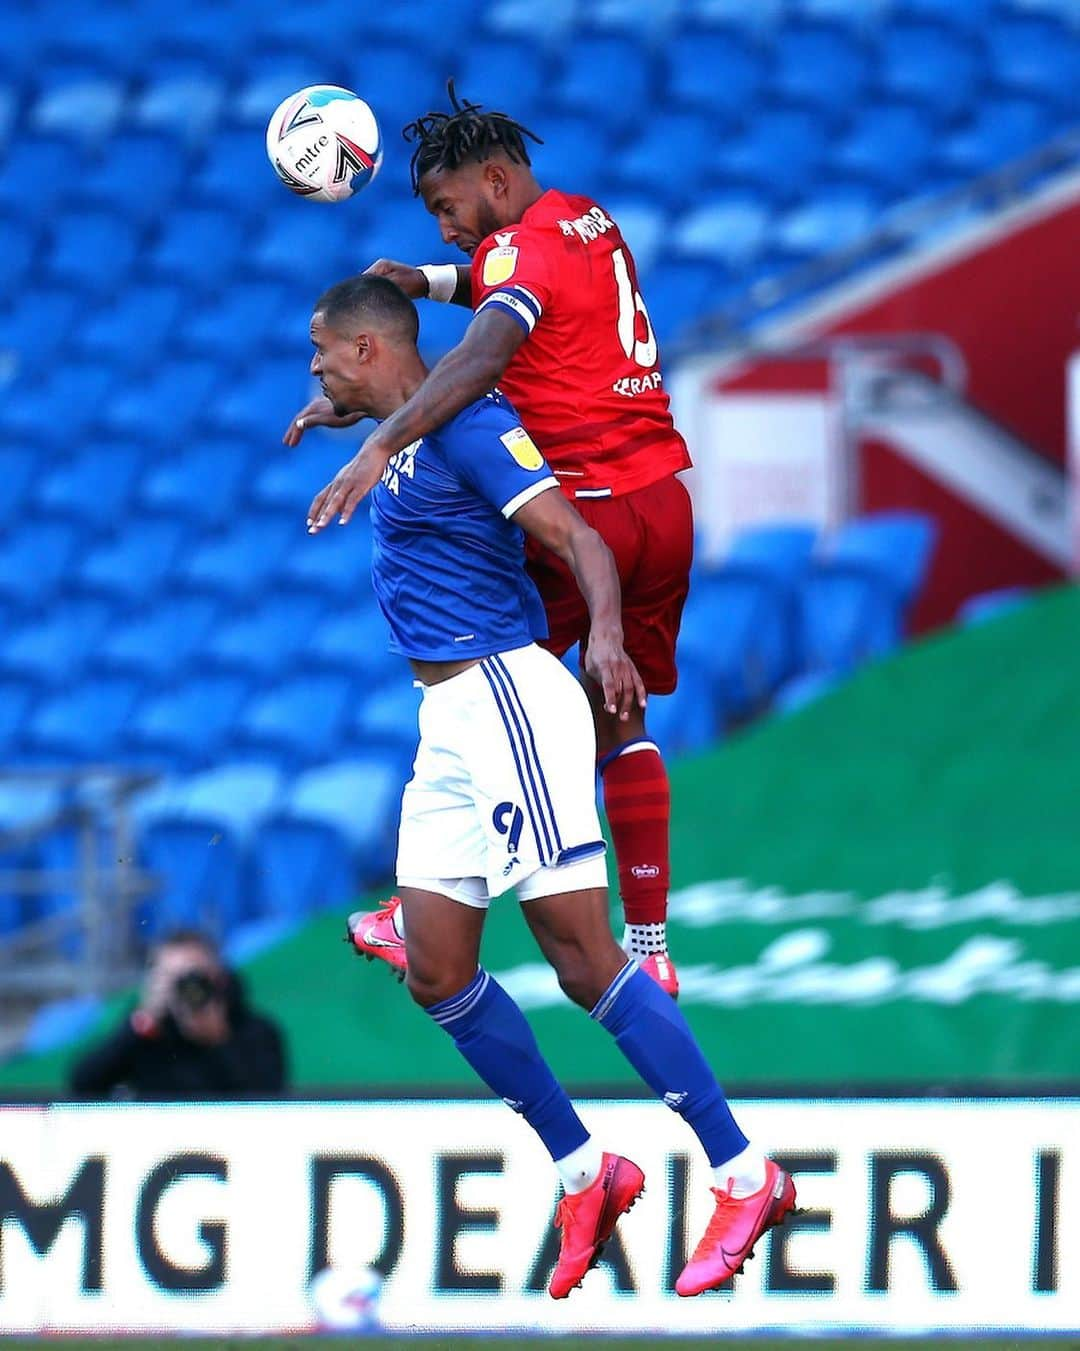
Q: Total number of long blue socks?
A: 2